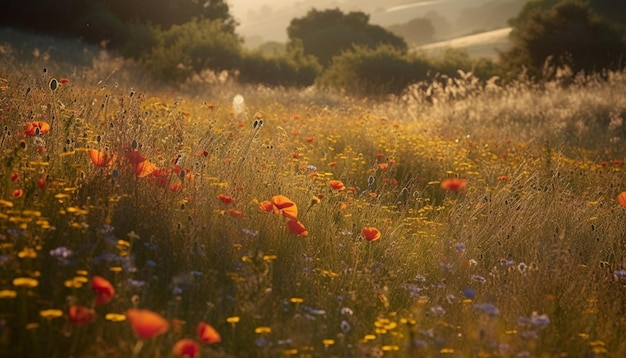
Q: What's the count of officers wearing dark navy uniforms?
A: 0